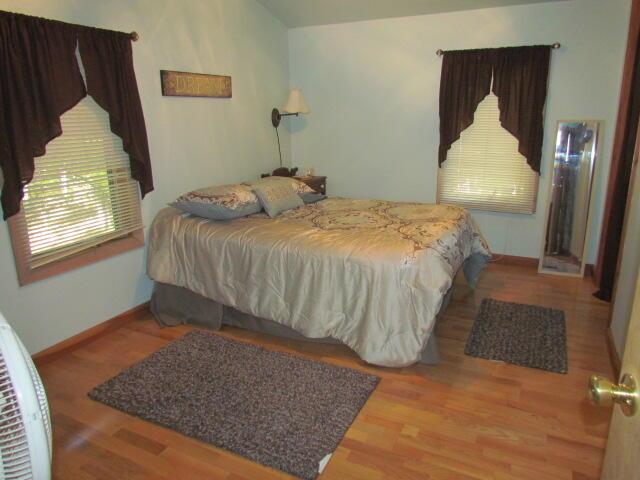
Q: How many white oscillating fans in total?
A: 1